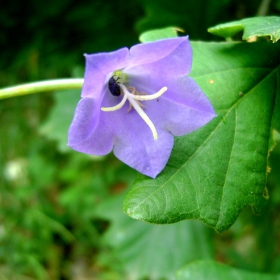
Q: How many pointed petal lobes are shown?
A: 5